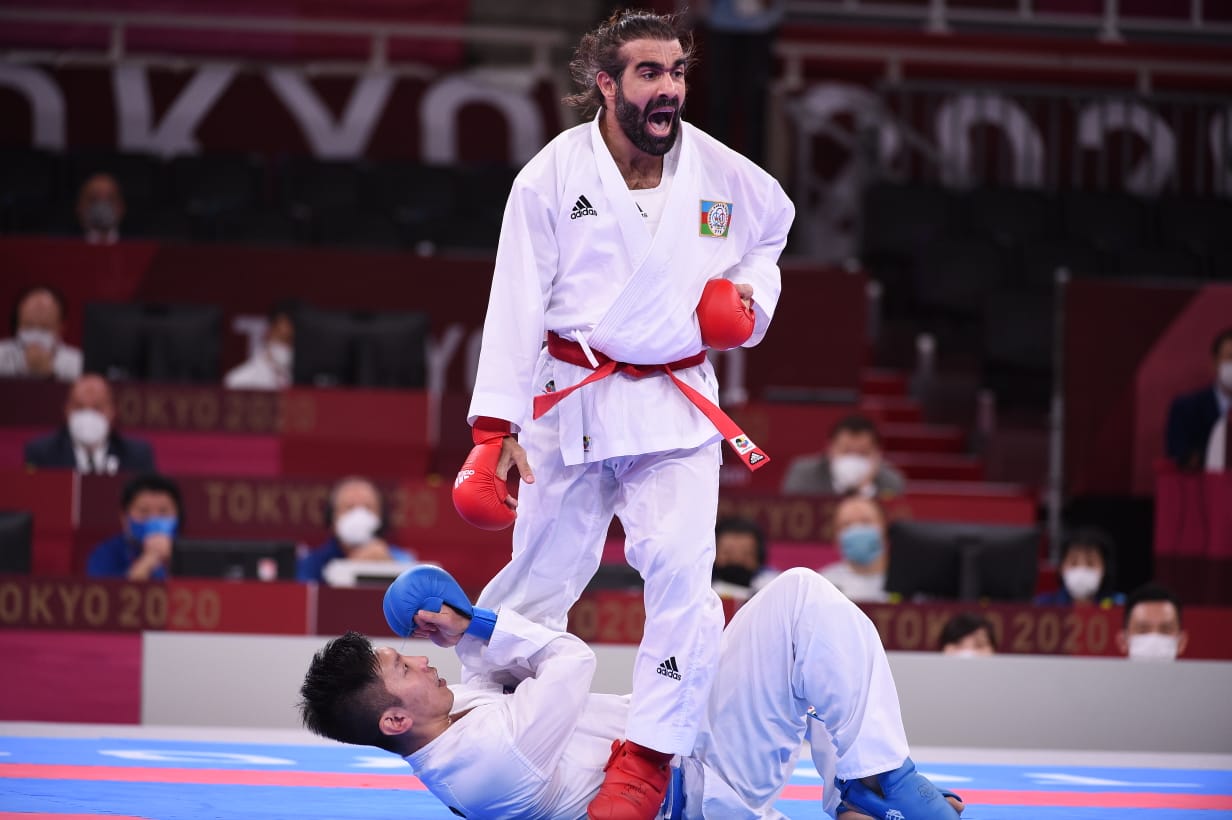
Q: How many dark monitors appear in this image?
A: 5